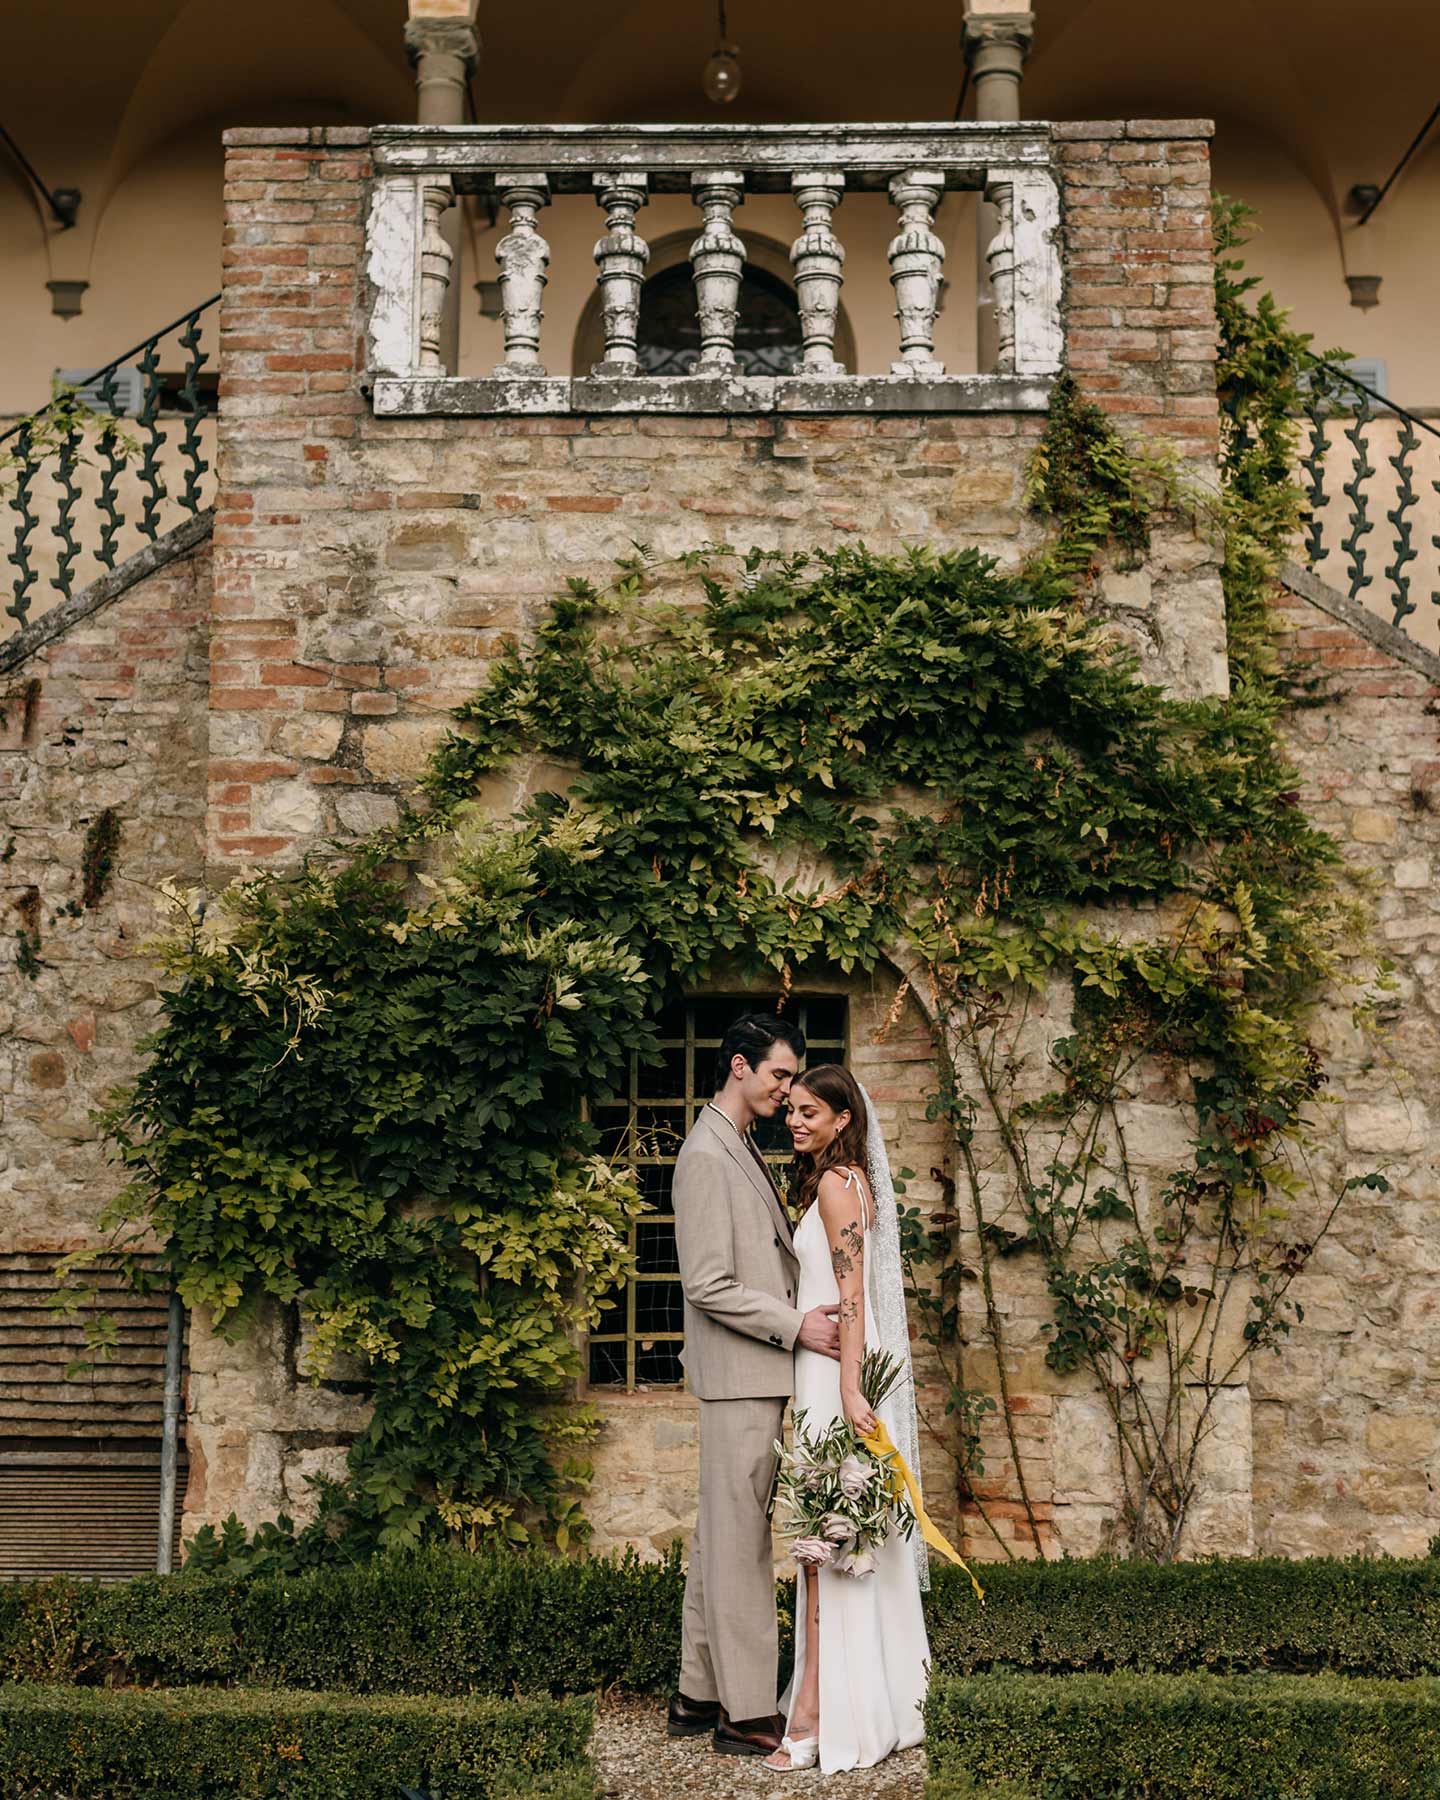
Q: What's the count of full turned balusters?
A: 5